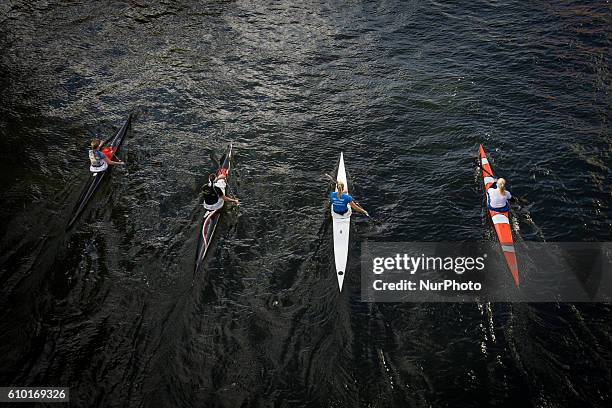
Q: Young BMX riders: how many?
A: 0